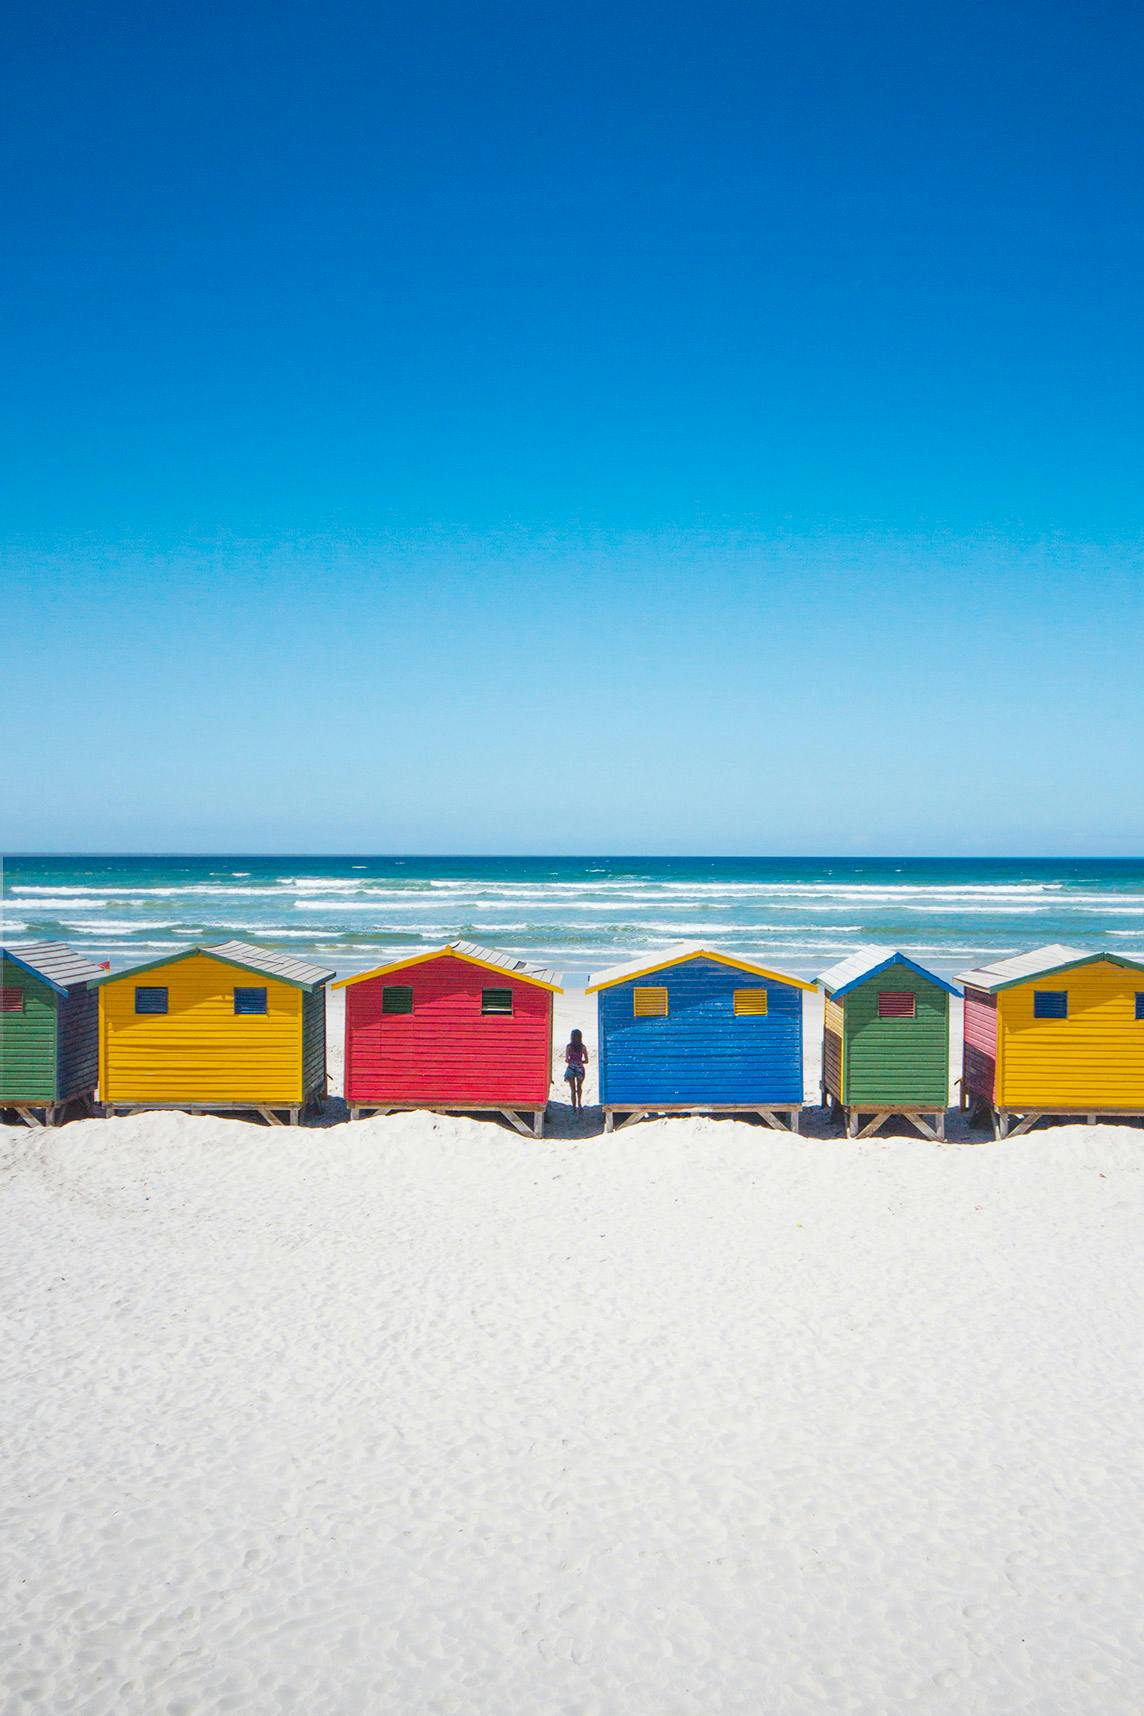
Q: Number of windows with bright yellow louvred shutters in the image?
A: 2